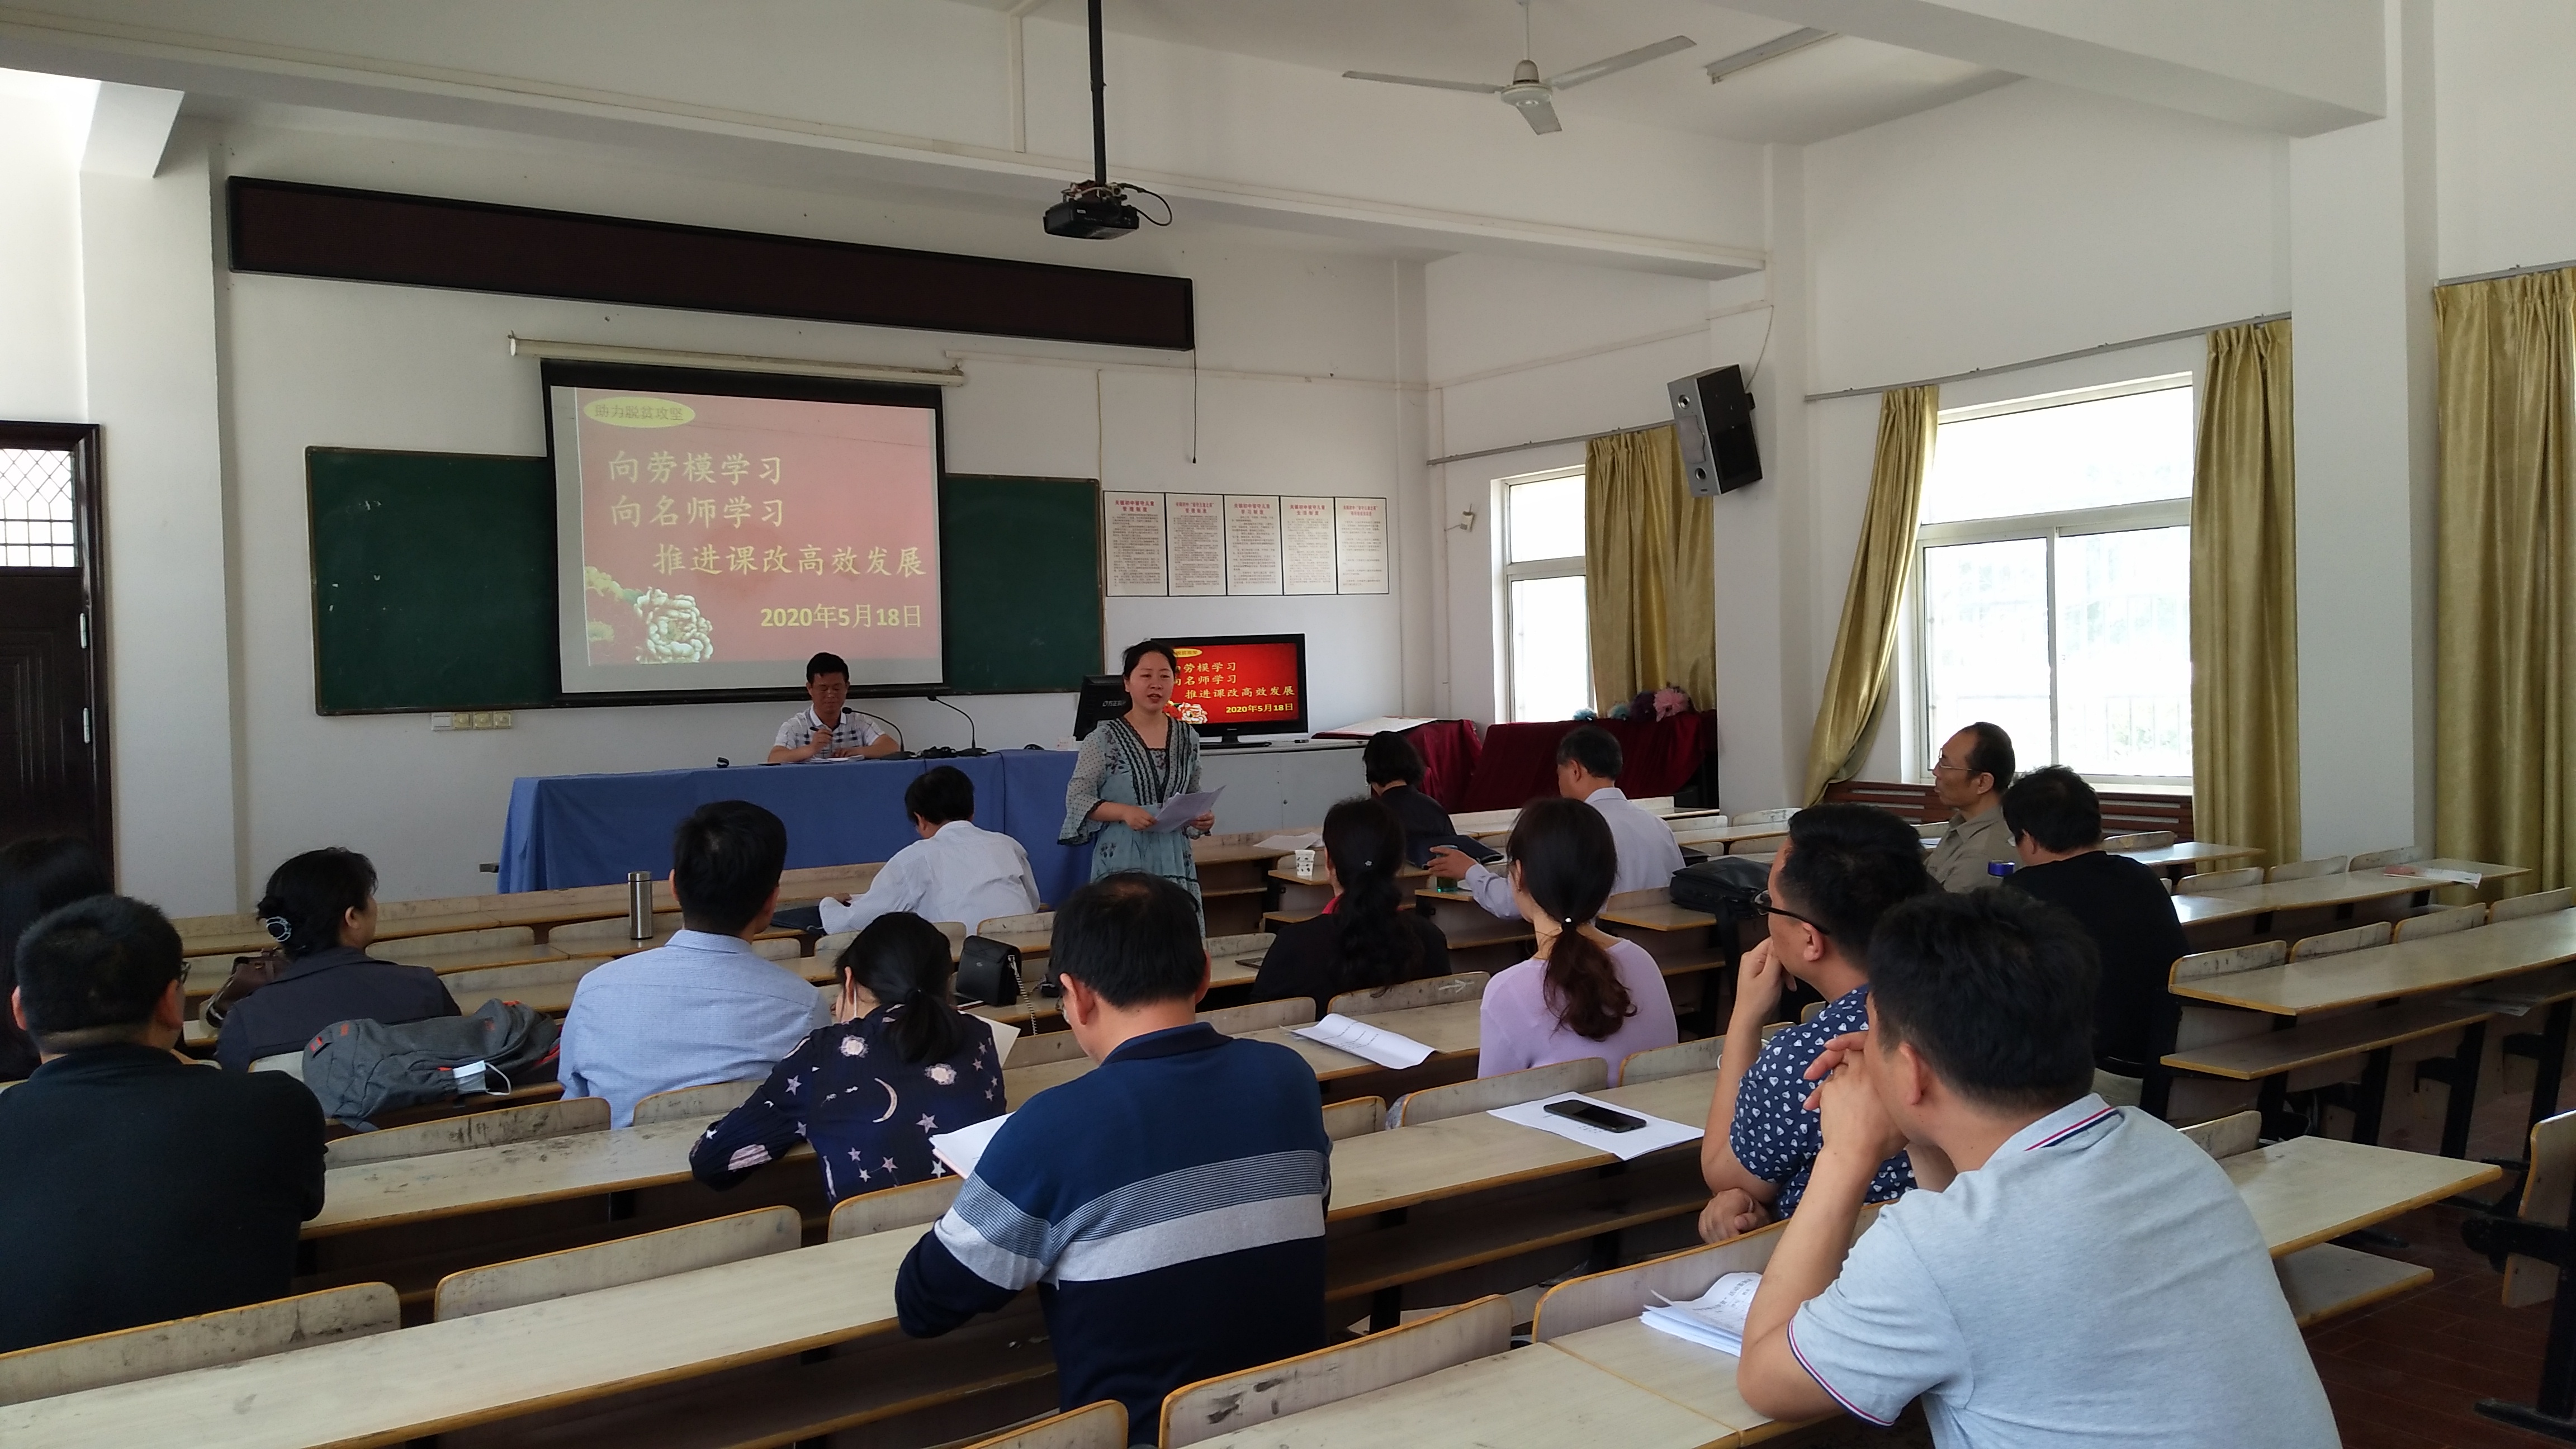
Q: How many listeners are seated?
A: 15